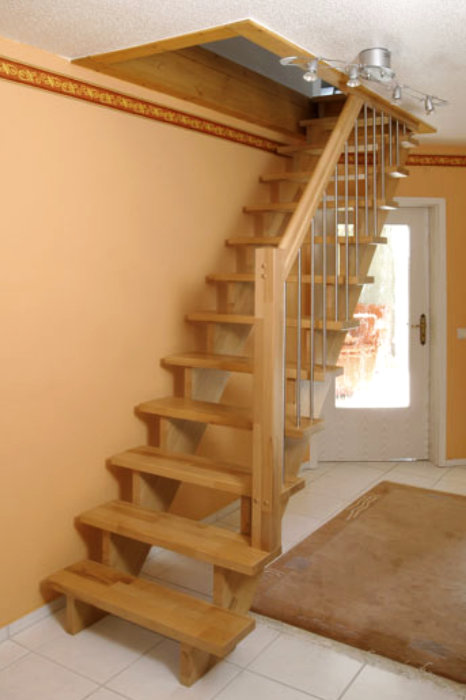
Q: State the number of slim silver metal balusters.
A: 13